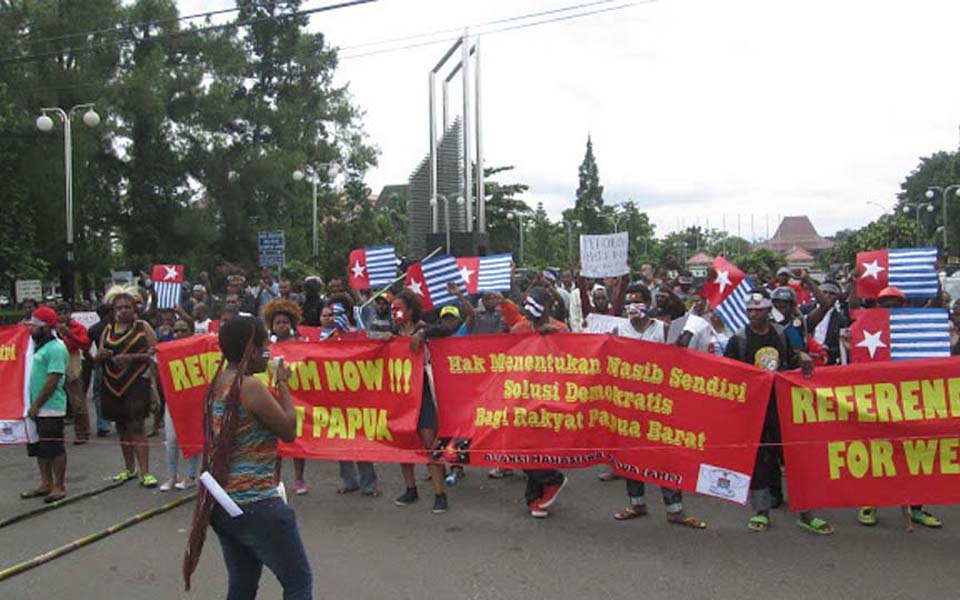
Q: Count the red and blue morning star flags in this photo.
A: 7